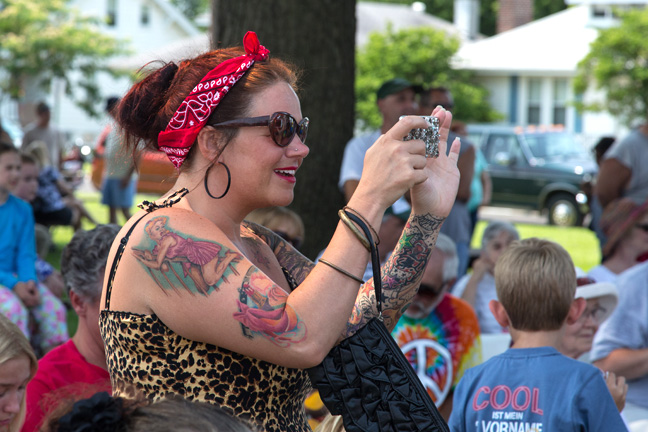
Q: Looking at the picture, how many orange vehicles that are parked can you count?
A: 1